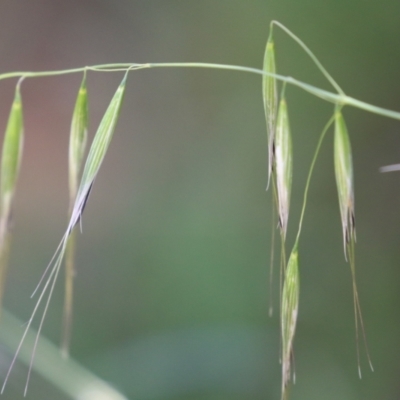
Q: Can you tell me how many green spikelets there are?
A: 7